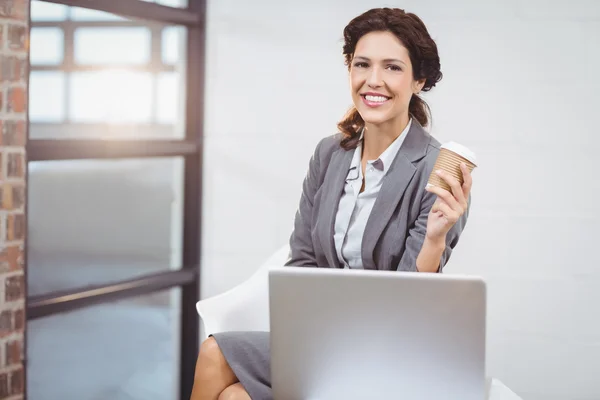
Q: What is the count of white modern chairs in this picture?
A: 1